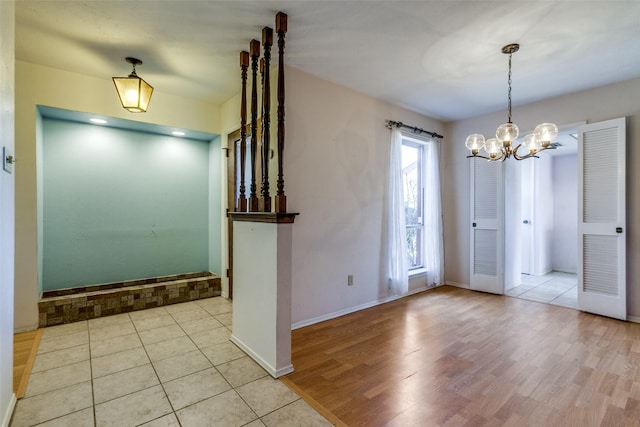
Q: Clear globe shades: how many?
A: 5